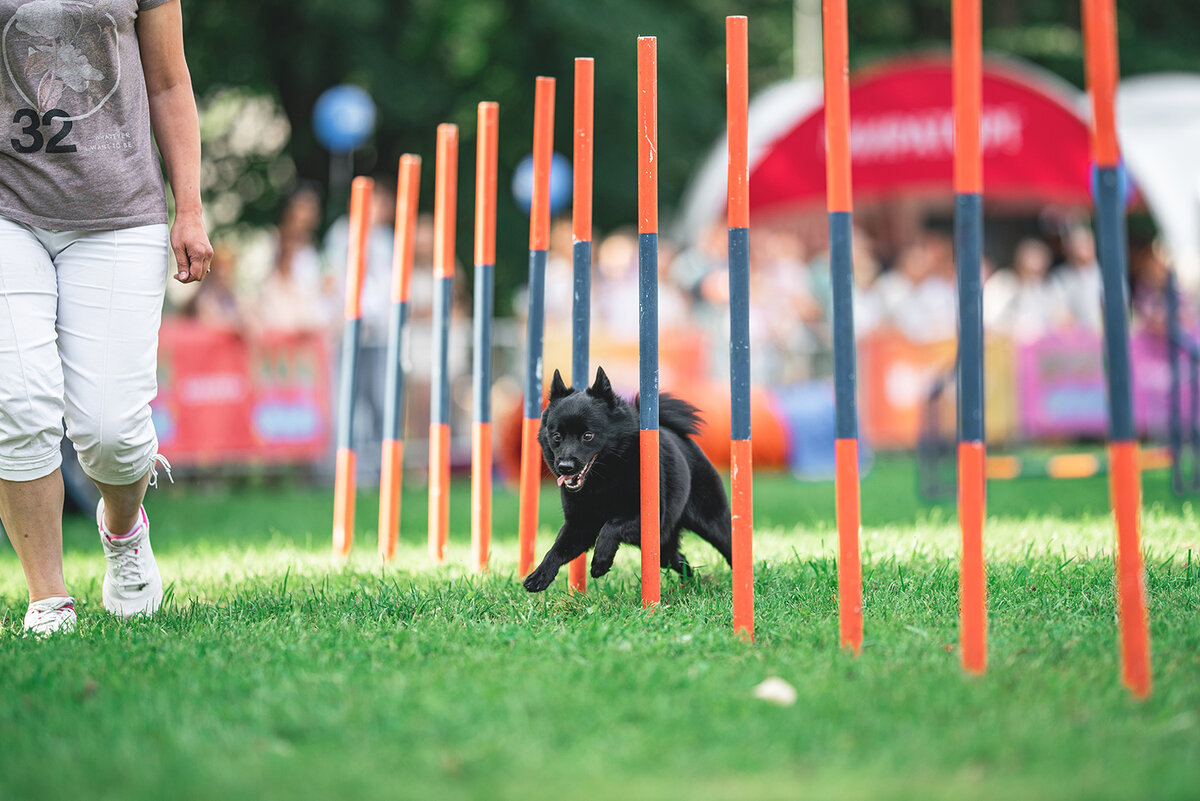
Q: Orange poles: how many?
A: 11